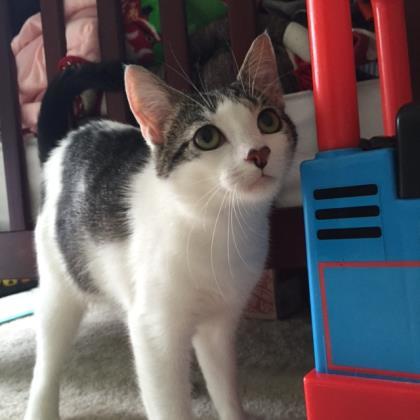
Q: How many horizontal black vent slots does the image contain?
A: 3